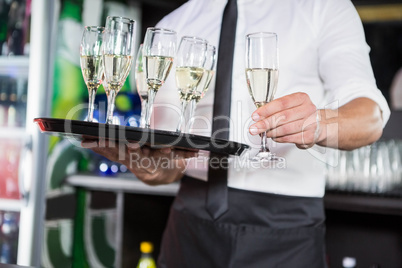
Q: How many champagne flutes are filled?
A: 7